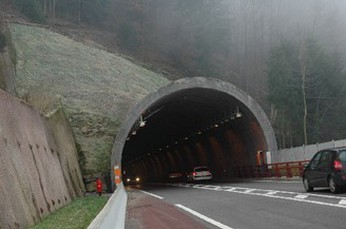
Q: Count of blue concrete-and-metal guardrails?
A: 0